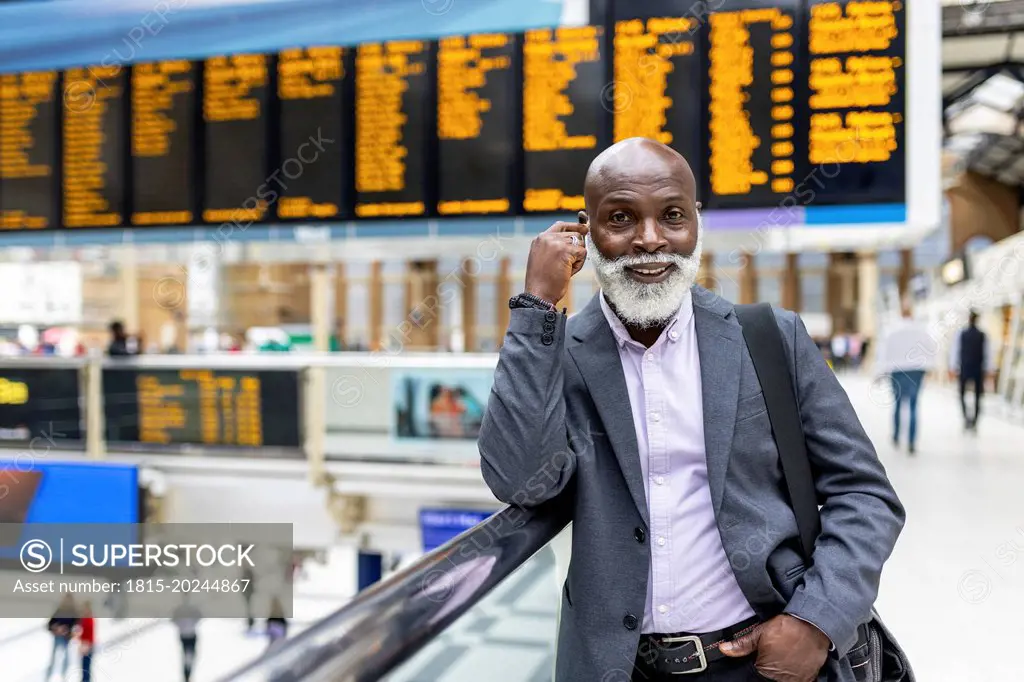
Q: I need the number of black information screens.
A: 13